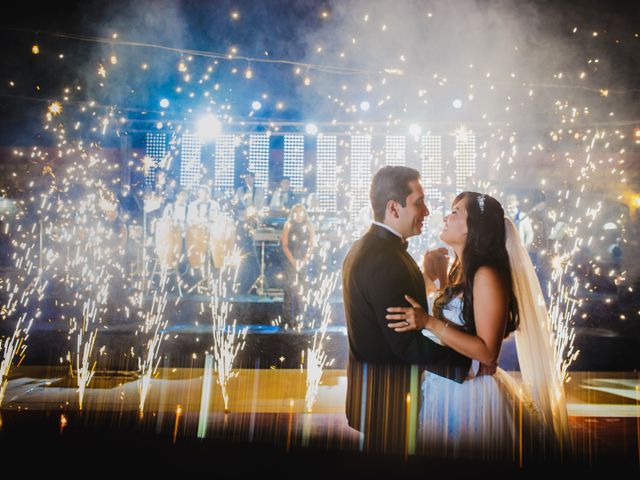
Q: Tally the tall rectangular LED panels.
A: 10